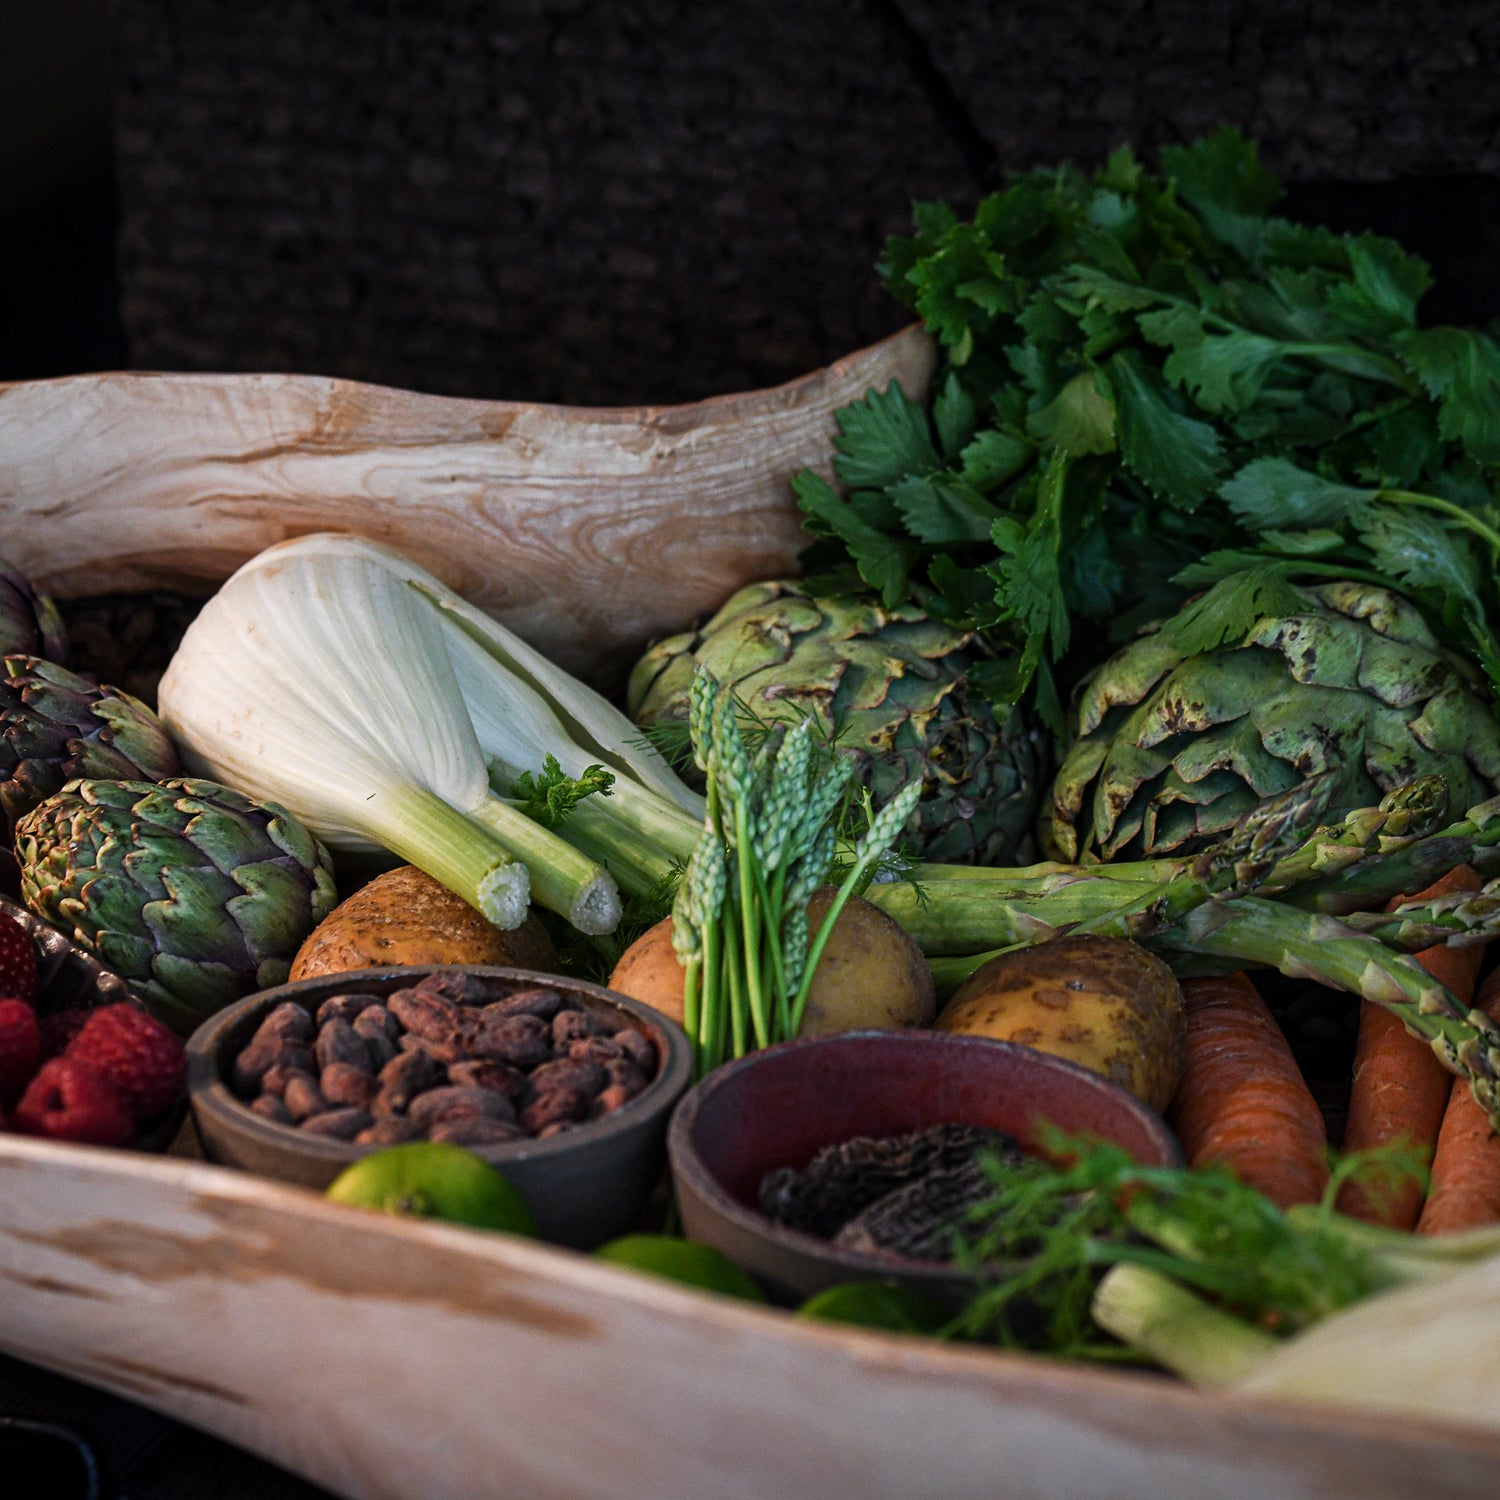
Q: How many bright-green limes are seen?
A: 3